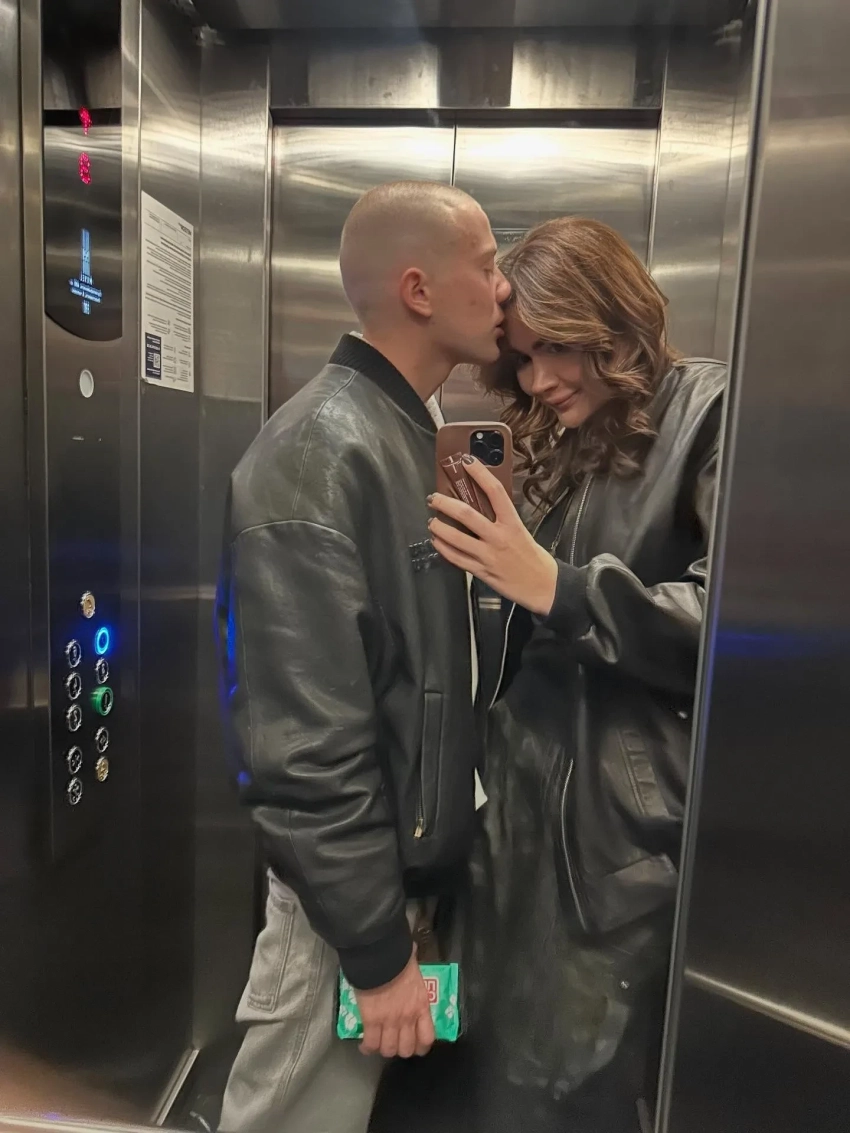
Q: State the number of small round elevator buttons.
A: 11